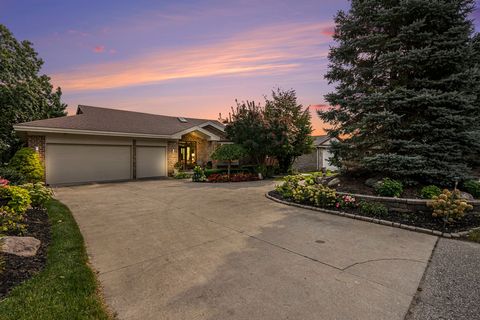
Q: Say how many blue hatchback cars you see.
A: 0